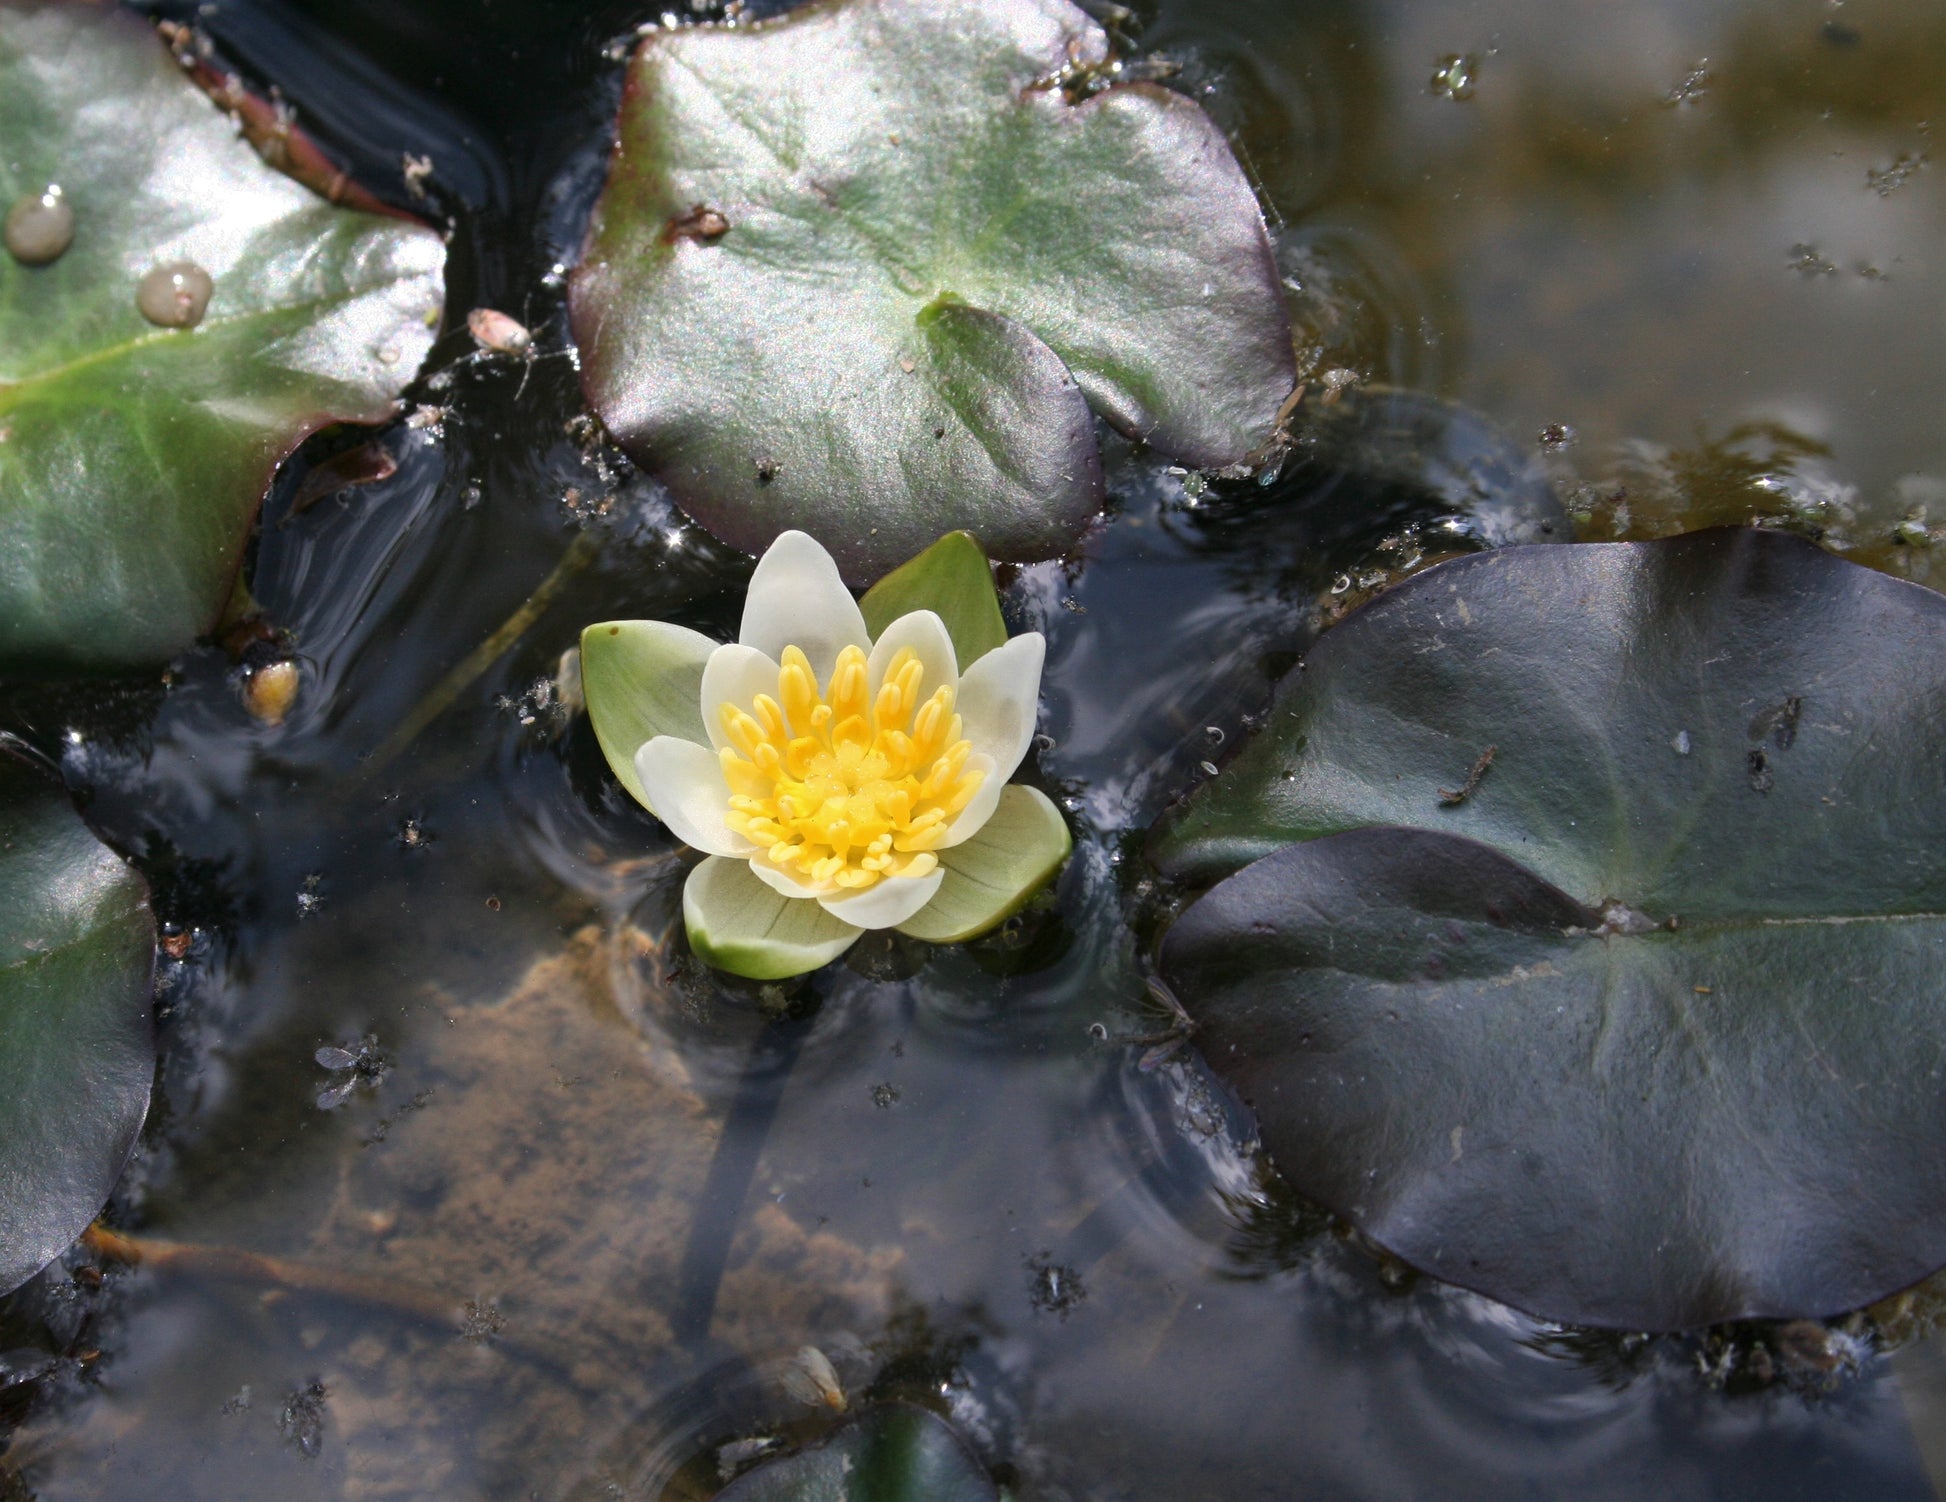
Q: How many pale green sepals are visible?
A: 4